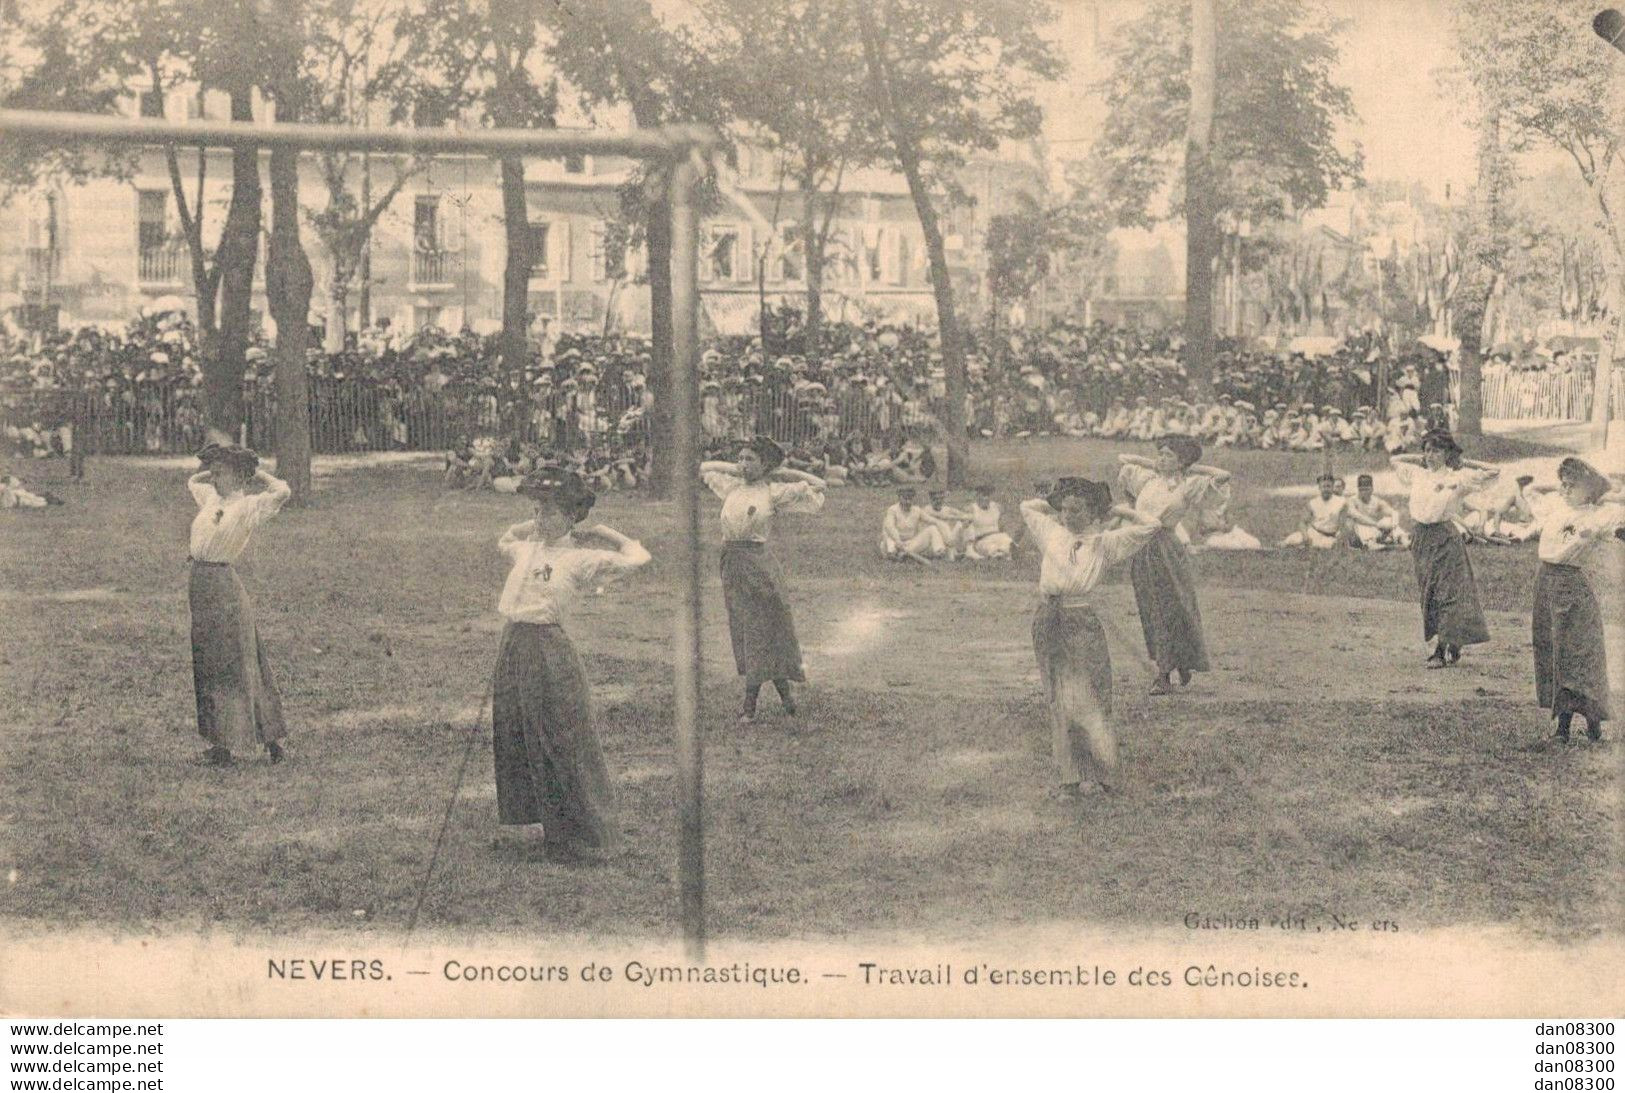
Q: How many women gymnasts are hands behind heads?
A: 7